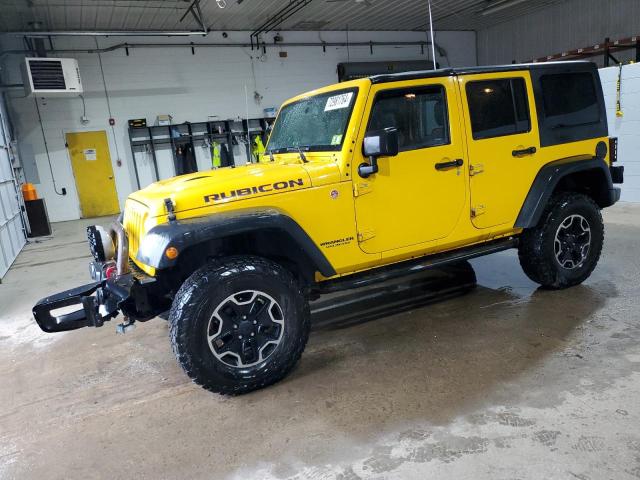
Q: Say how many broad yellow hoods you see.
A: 1